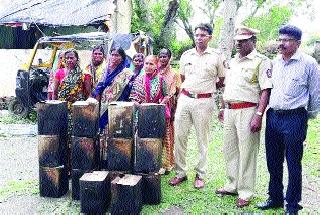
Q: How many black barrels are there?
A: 14